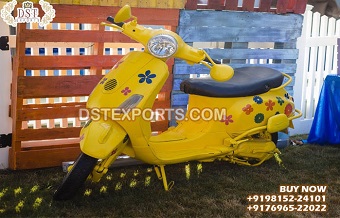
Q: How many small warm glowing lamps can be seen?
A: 0